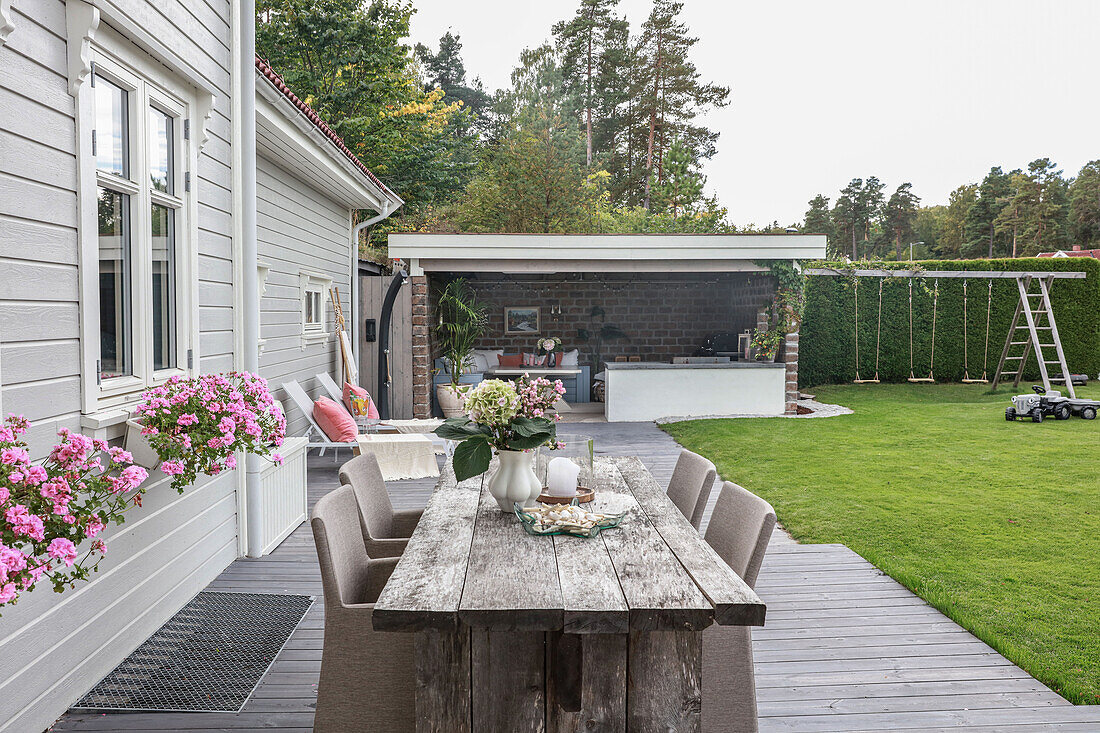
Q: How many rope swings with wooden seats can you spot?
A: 3